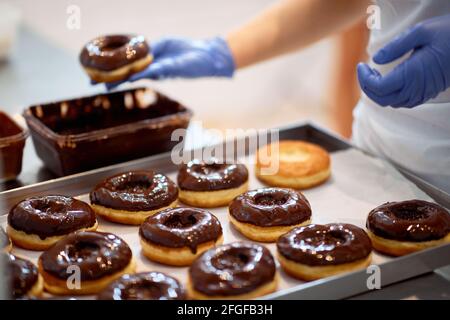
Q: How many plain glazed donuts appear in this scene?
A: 1